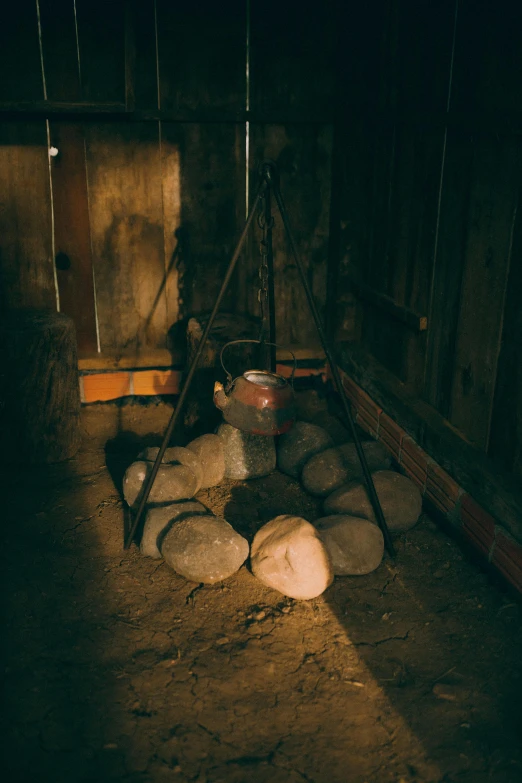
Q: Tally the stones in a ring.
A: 11